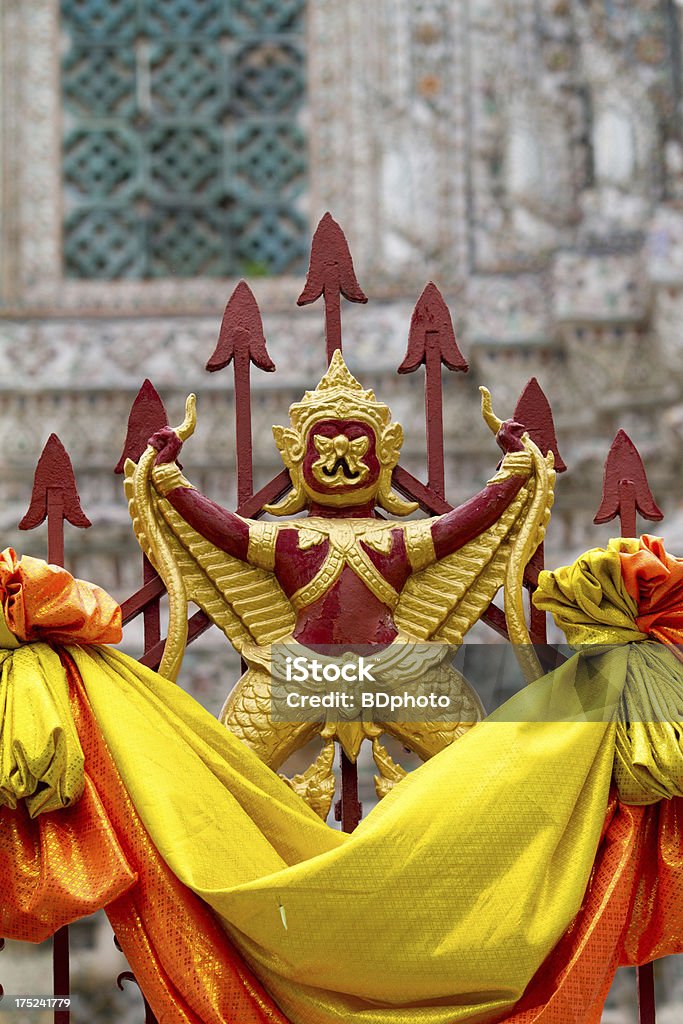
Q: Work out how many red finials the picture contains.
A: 7